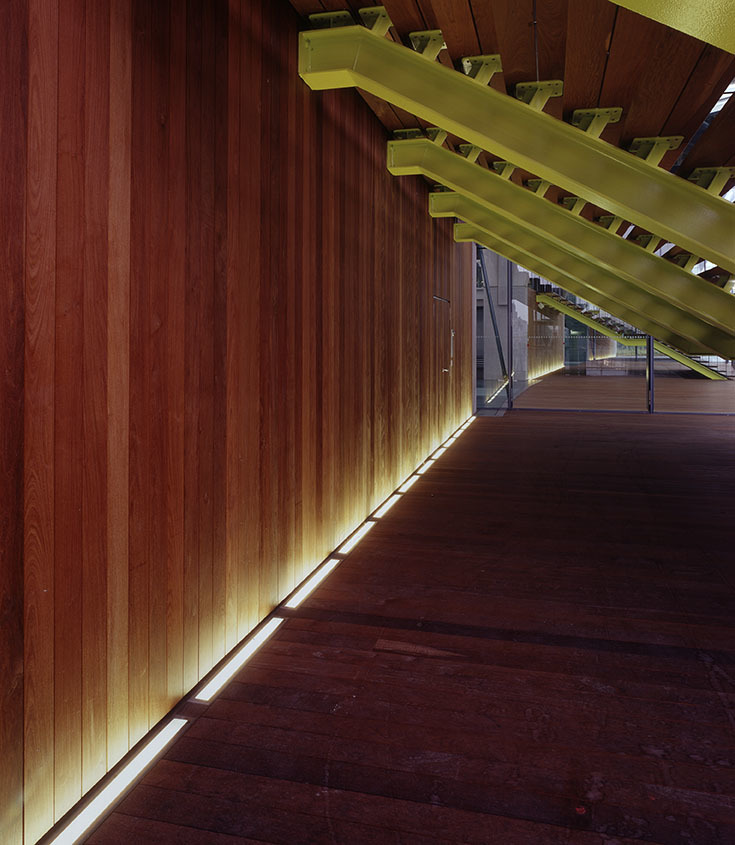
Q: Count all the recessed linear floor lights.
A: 12